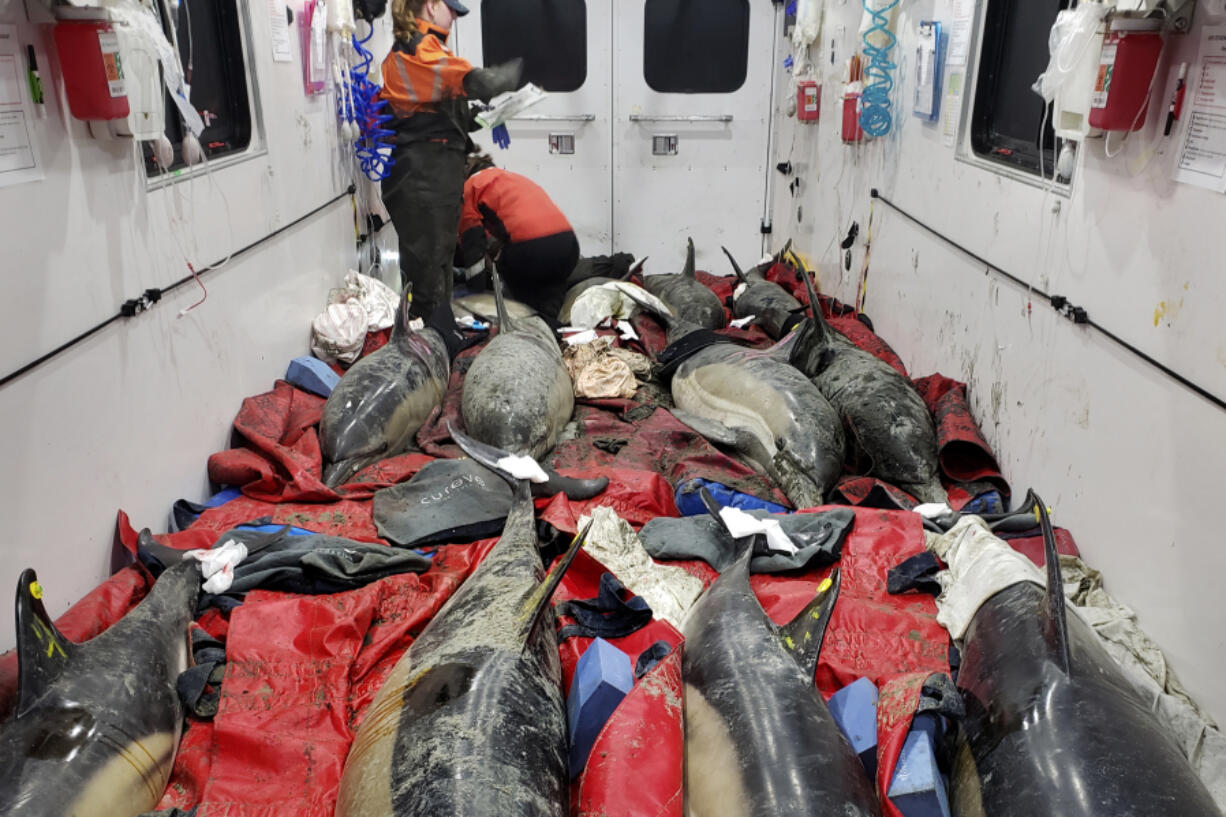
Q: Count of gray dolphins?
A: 12